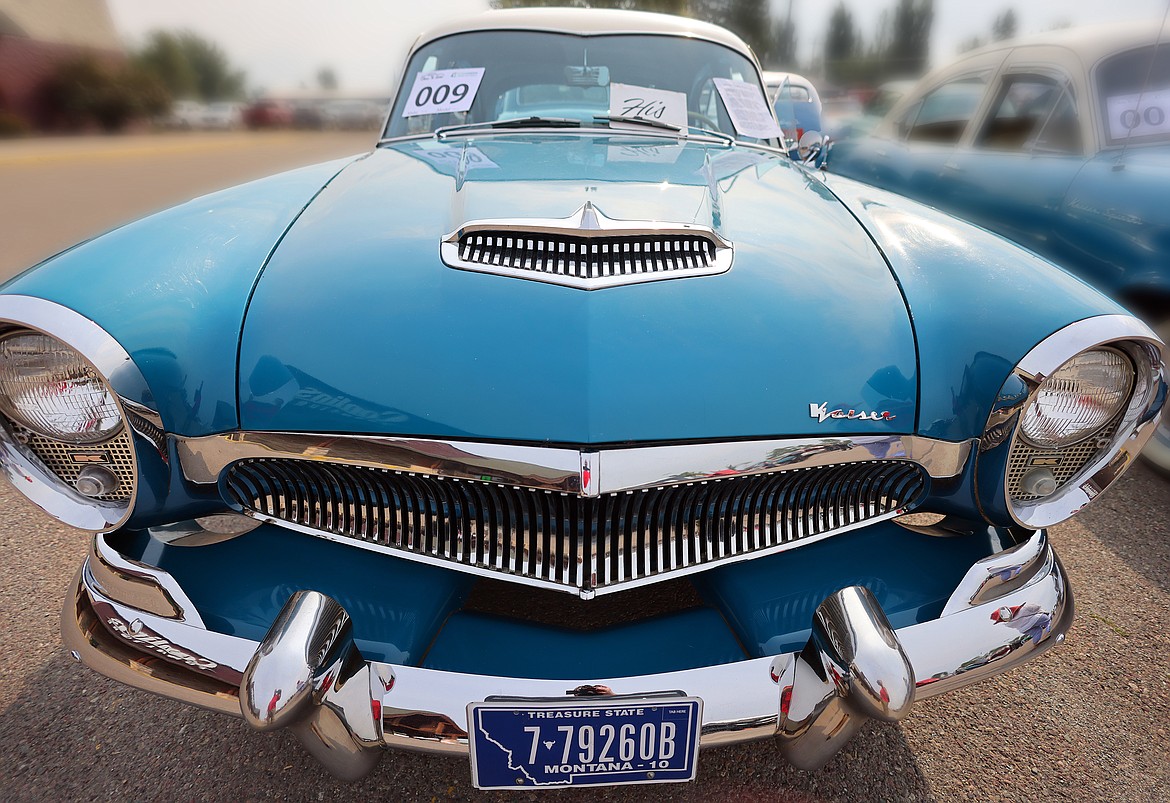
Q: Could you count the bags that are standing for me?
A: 0